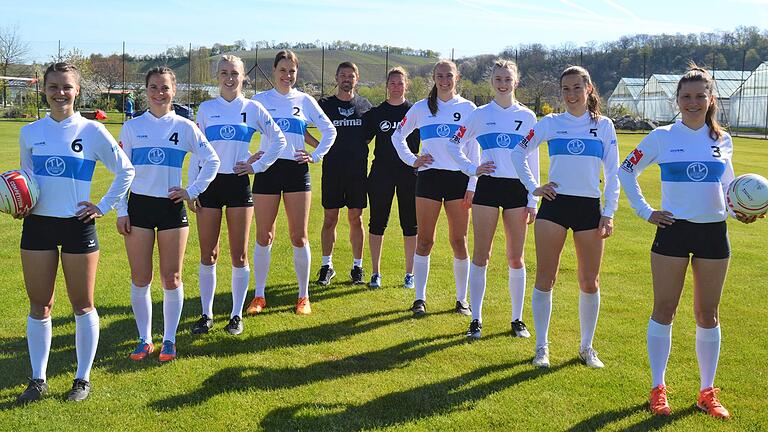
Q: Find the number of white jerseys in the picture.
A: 8